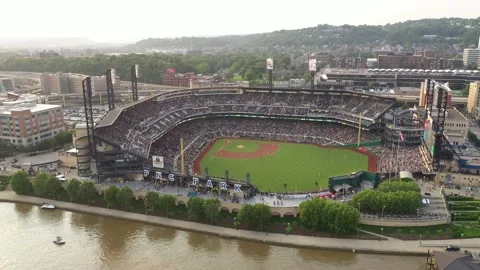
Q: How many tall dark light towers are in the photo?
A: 7